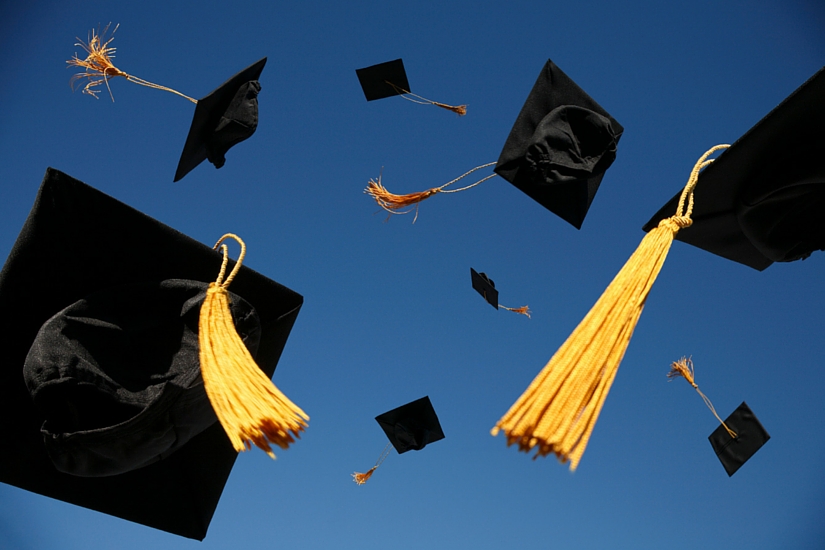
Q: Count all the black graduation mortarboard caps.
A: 8